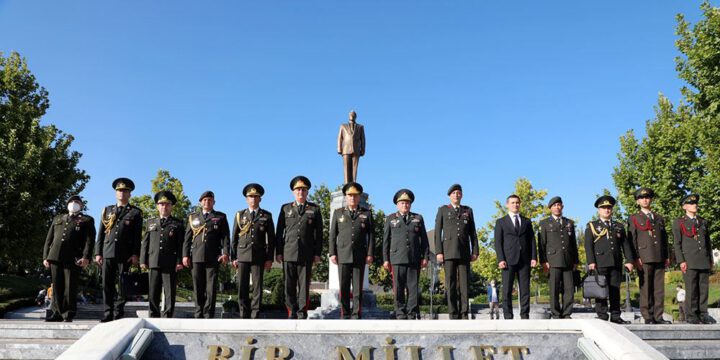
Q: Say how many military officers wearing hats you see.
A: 13